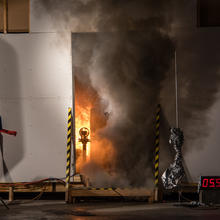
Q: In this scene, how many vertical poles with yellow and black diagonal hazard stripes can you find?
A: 2